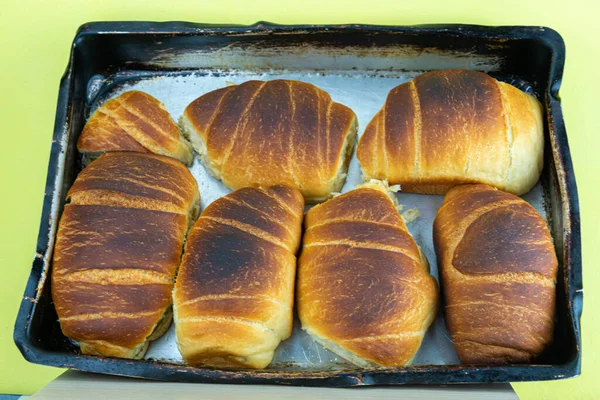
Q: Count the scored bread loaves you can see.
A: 7